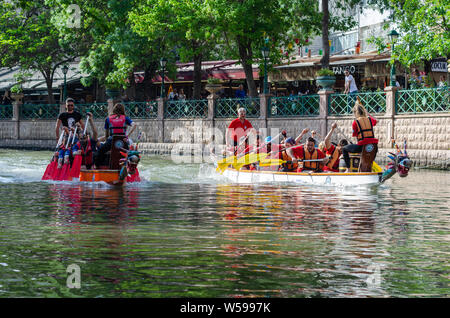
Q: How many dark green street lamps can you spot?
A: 4